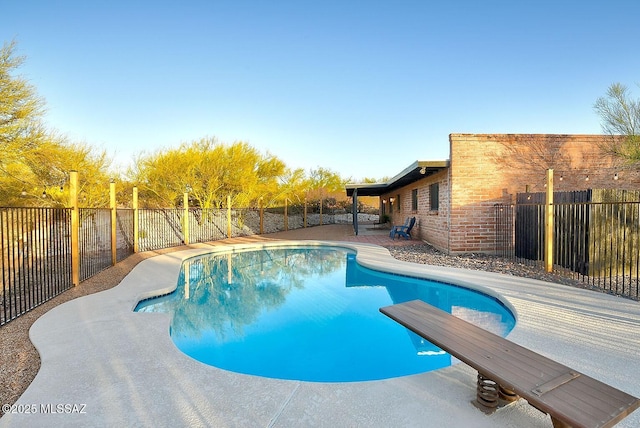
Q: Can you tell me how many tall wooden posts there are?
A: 10